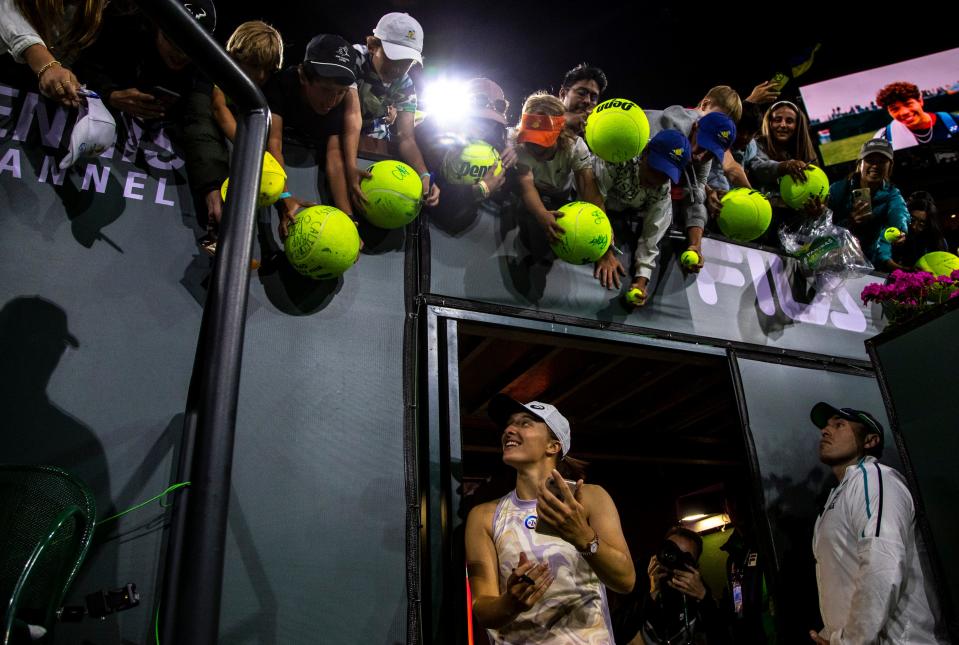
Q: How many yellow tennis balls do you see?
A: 12